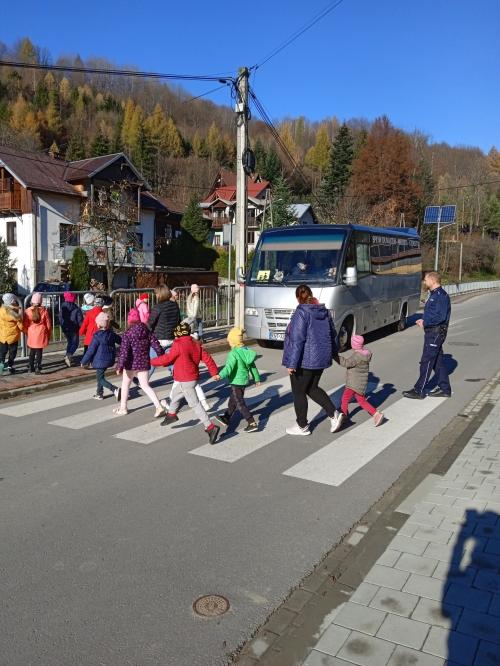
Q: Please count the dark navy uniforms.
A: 1